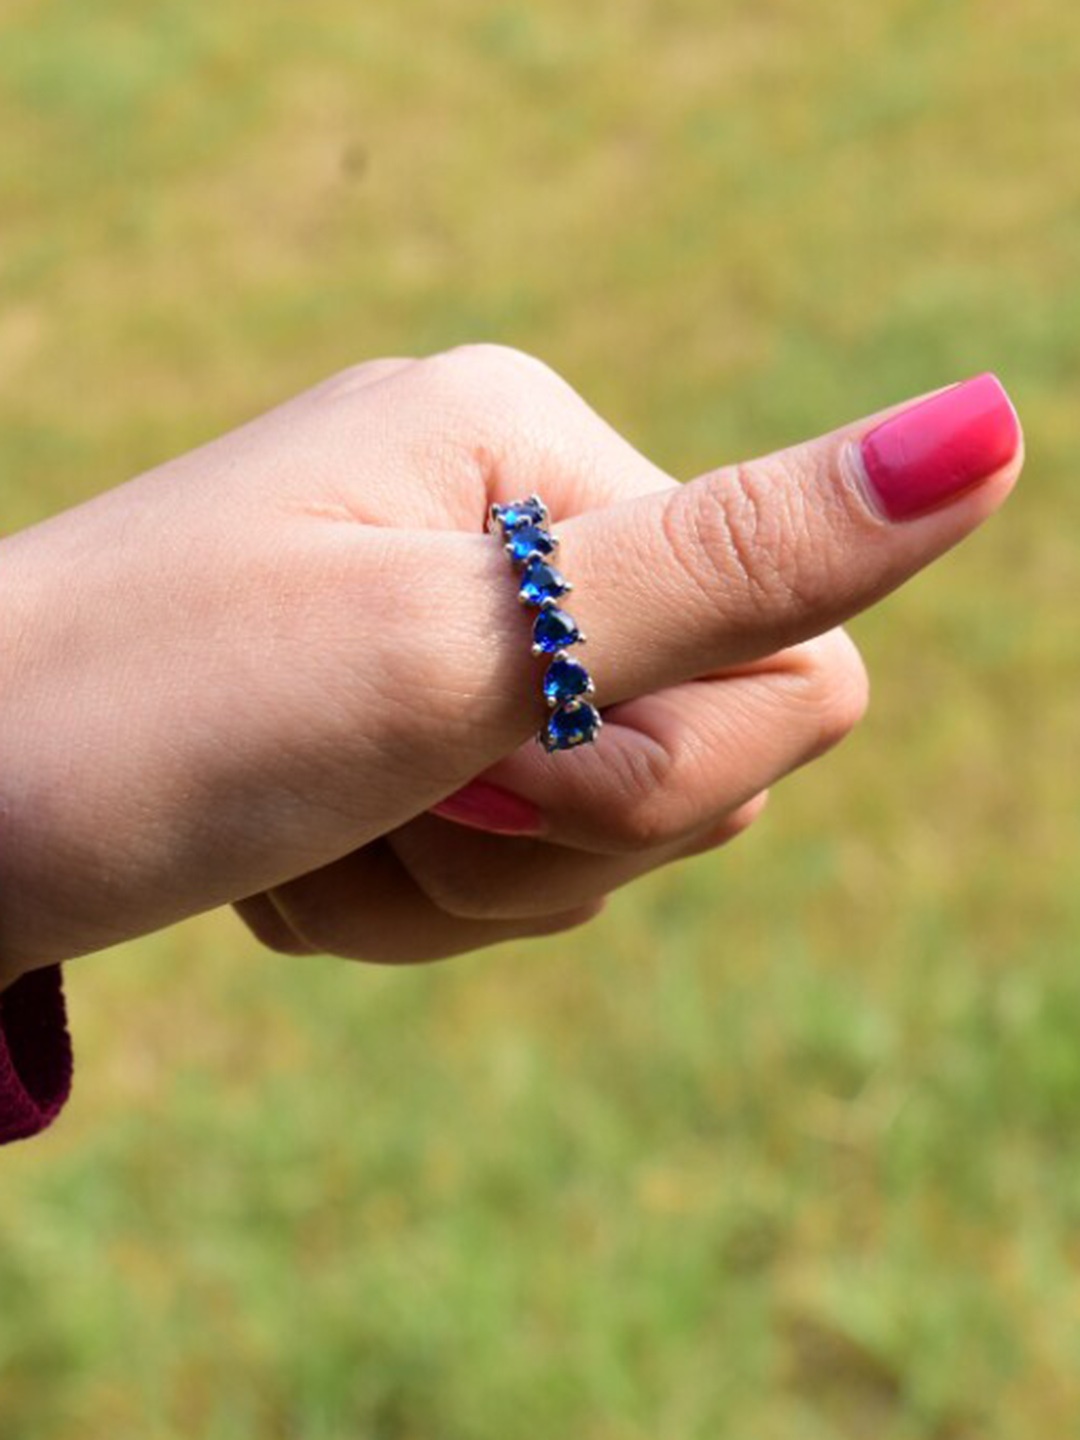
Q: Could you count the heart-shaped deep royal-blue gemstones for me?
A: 6